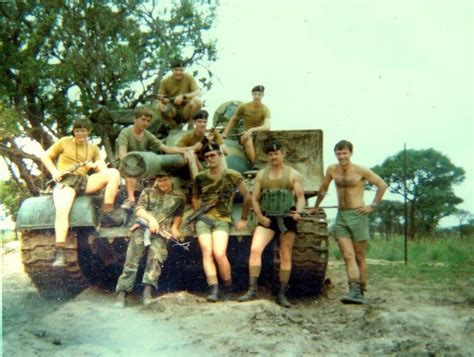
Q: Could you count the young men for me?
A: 9